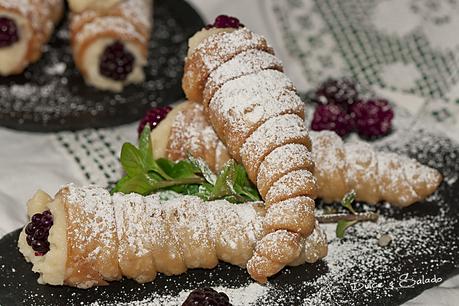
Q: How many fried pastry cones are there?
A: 5